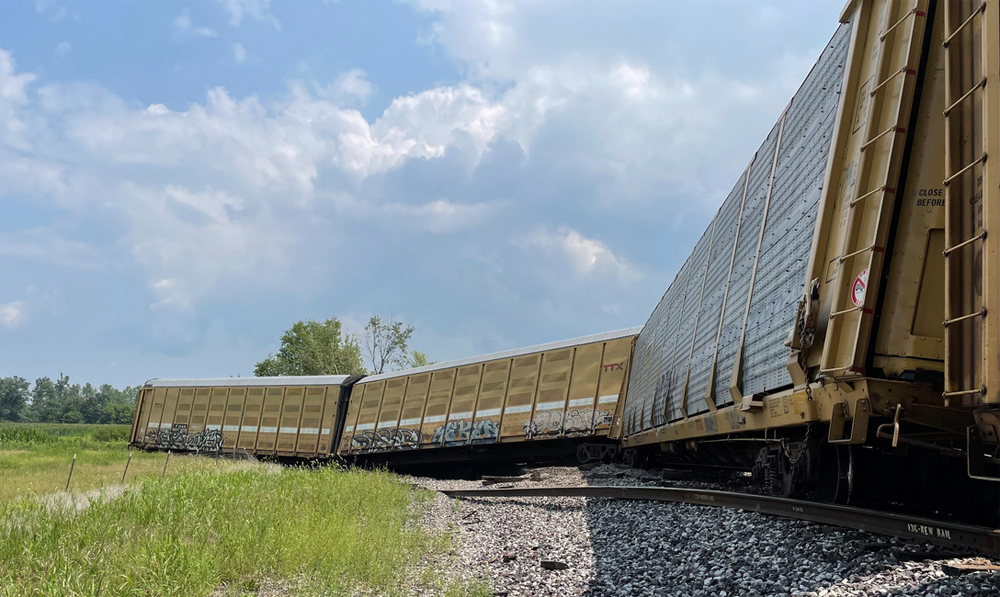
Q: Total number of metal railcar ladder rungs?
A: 13